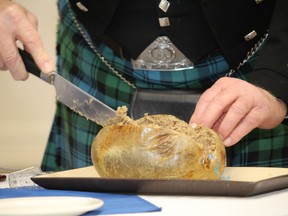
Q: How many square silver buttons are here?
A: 5